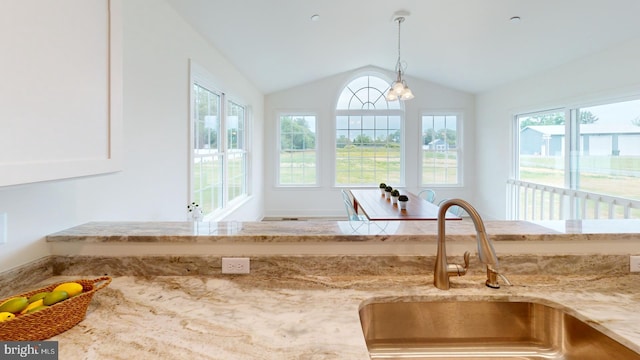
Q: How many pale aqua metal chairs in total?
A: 4